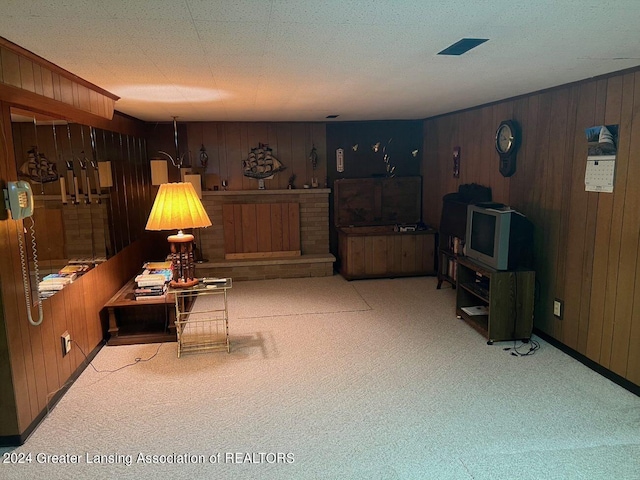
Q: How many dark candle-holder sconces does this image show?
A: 2